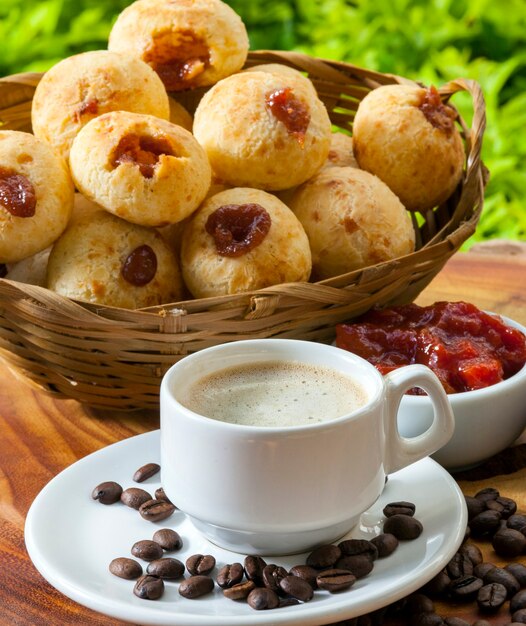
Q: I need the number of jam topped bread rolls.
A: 8